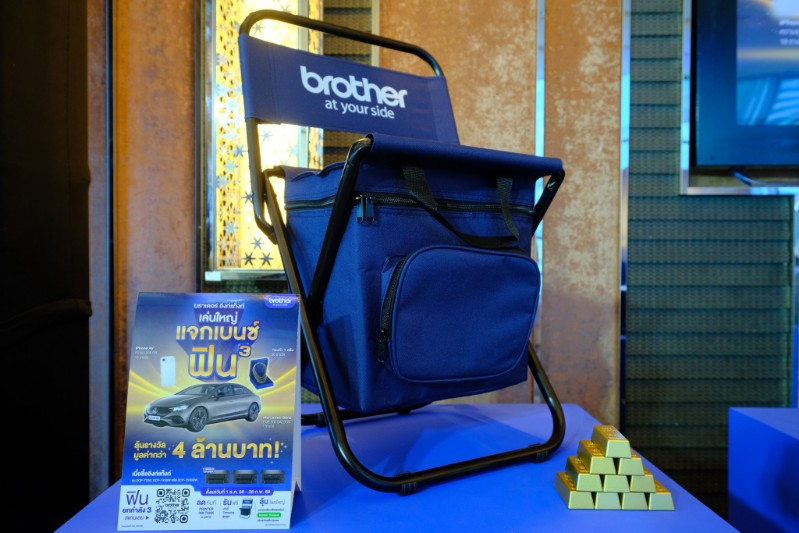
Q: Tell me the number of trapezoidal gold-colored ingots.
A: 10